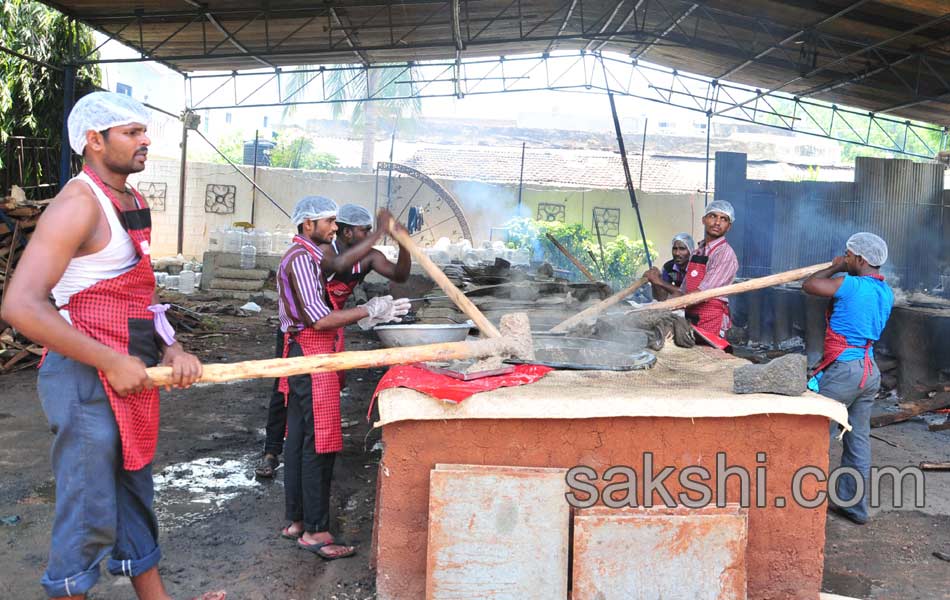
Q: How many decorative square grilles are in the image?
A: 4